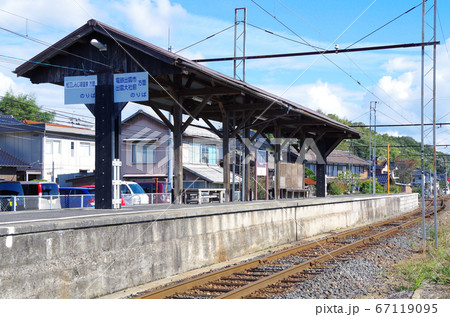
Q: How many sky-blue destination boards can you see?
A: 2